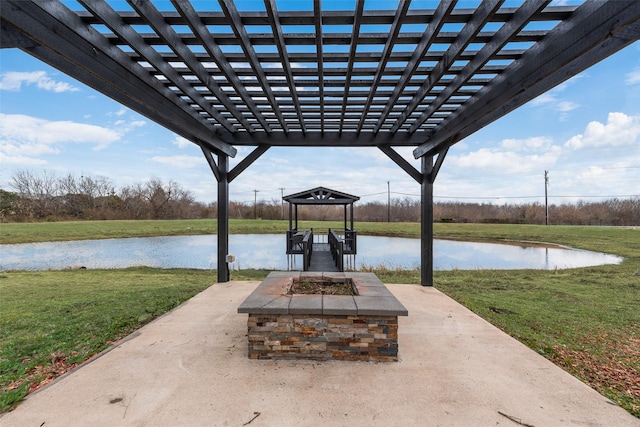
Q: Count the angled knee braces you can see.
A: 4